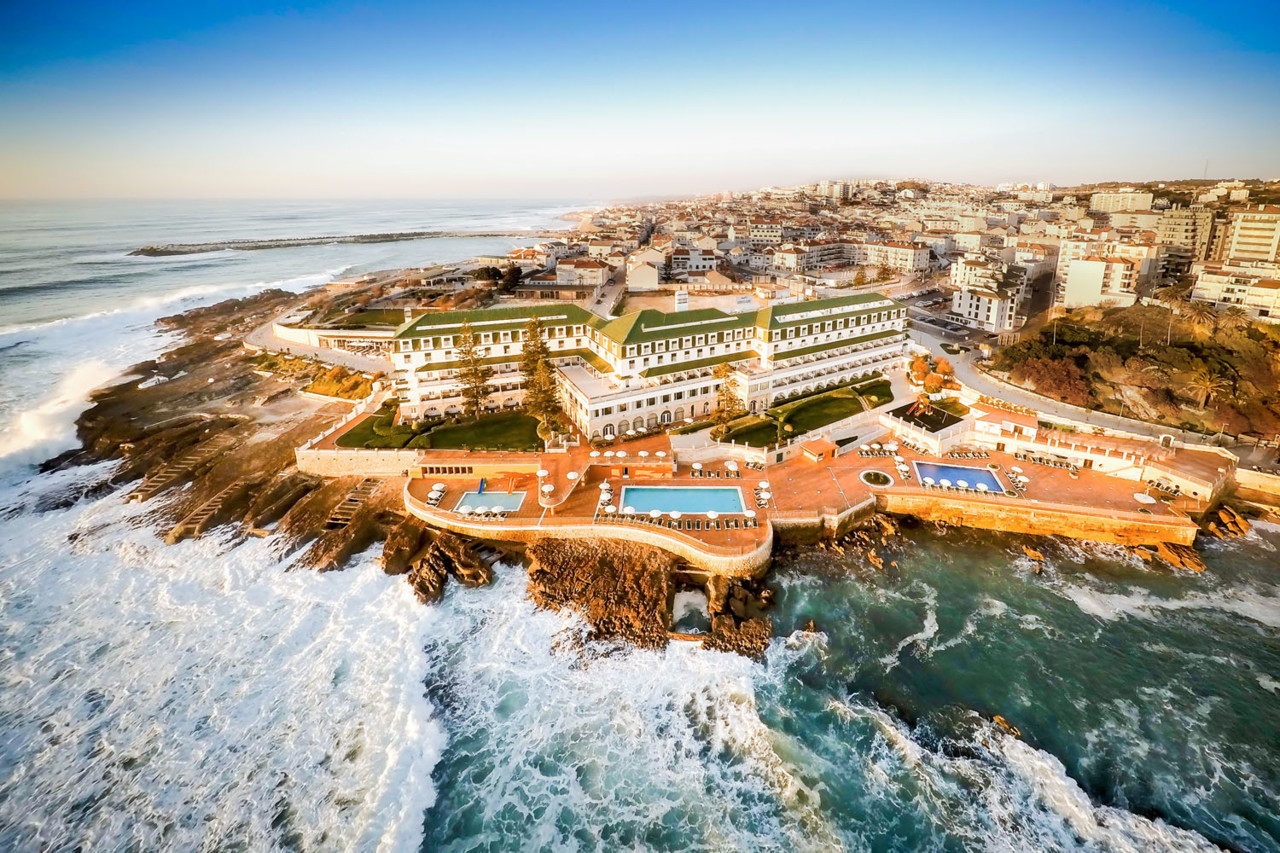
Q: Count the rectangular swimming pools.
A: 3